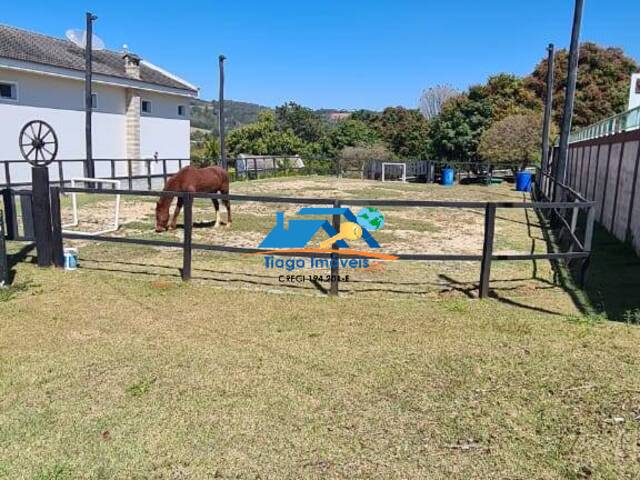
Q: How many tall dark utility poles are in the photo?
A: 4